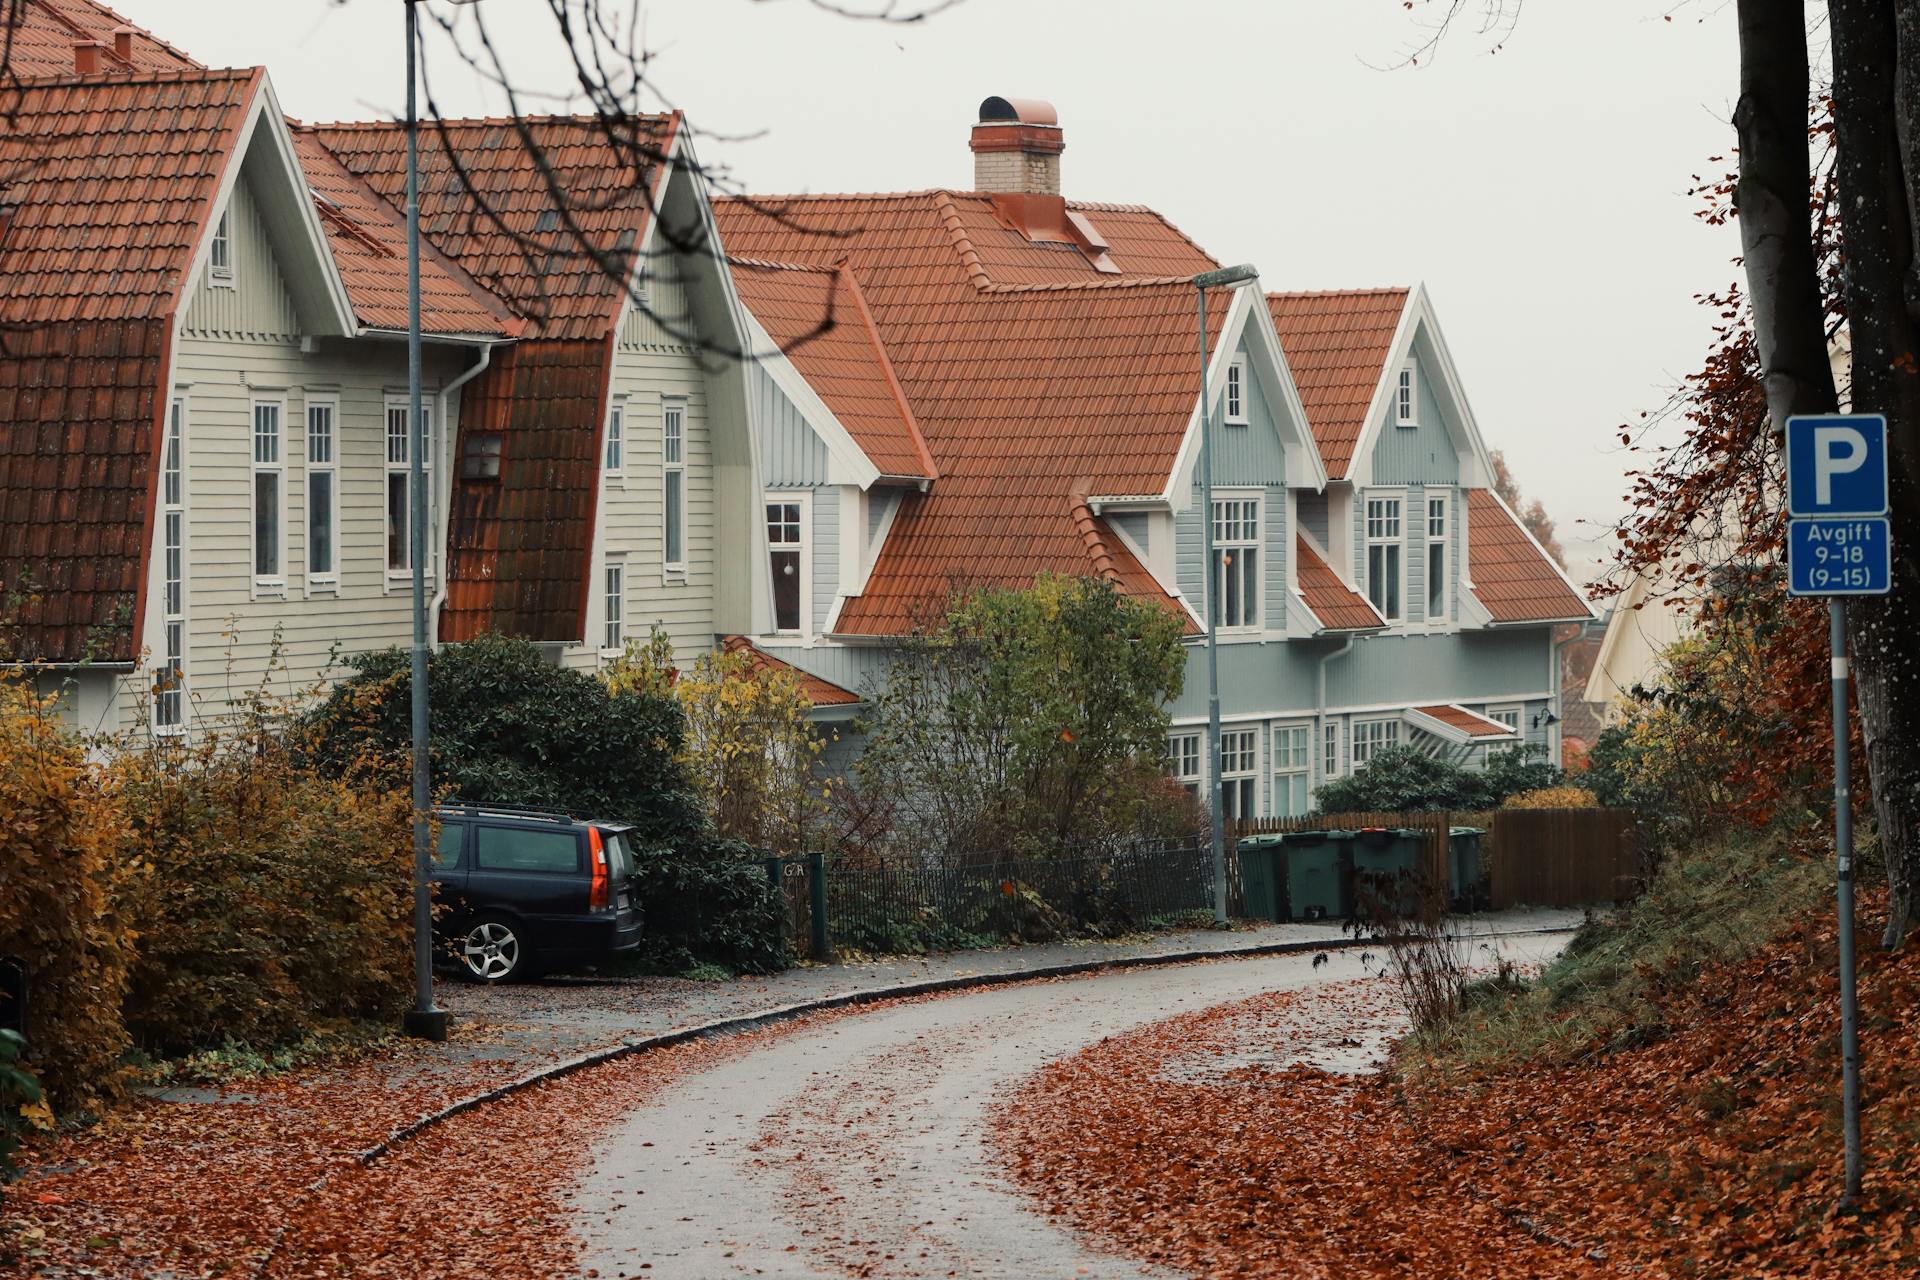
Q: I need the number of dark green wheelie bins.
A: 4